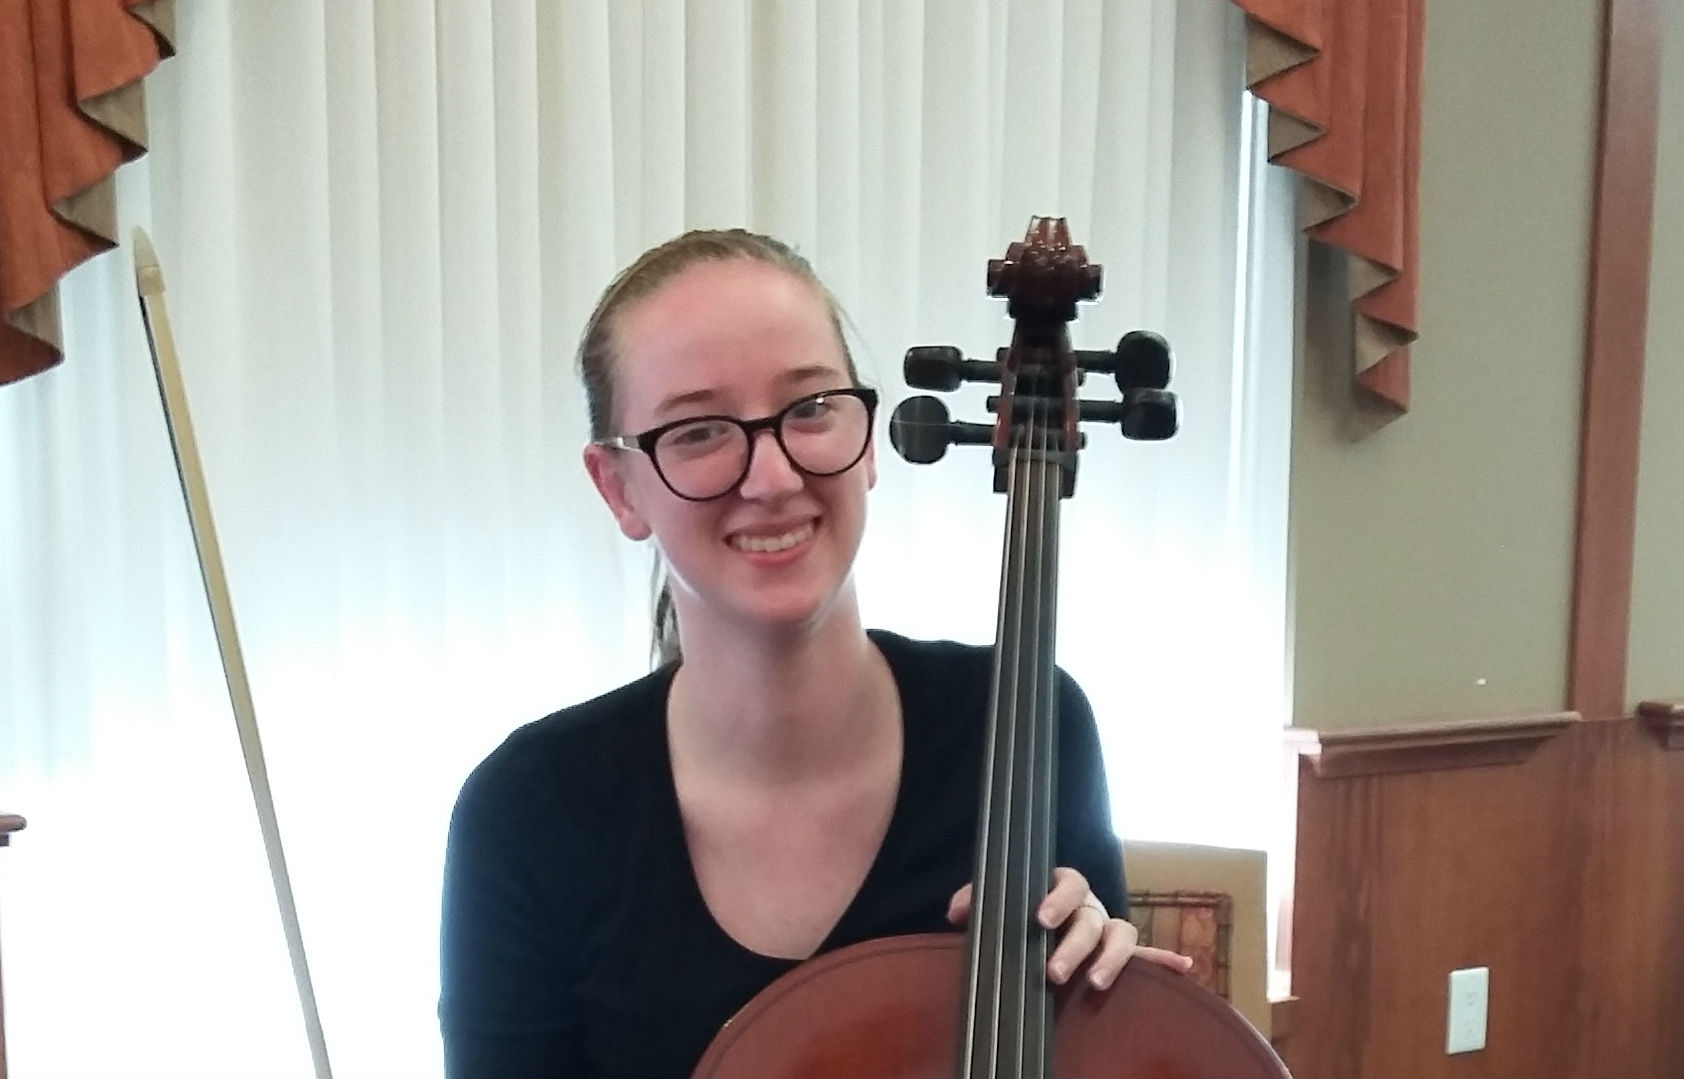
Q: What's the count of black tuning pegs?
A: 4